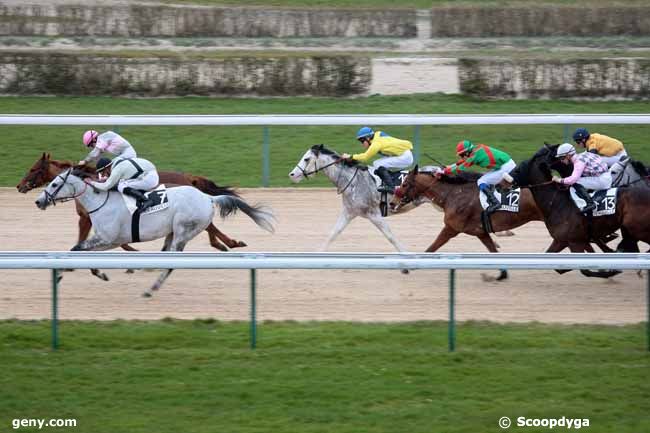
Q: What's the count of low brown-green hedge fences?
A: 4